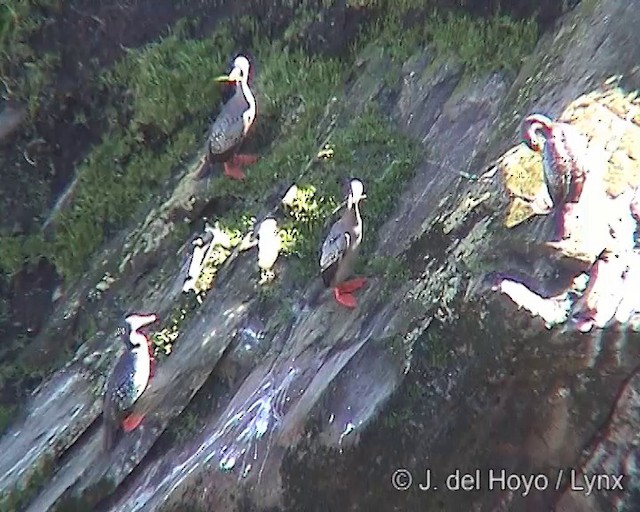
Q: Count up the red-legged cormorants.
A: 4